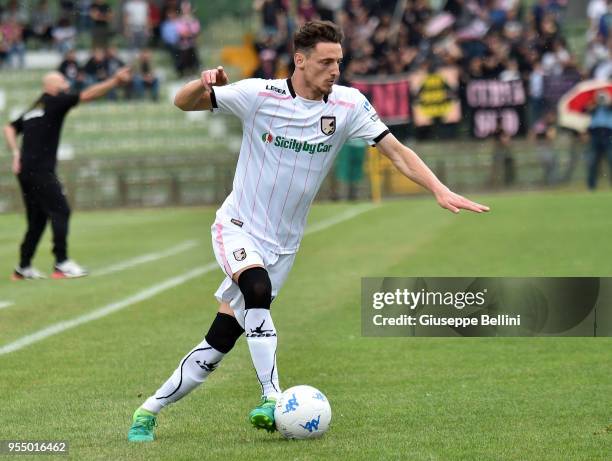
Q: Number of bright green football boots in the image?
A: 2